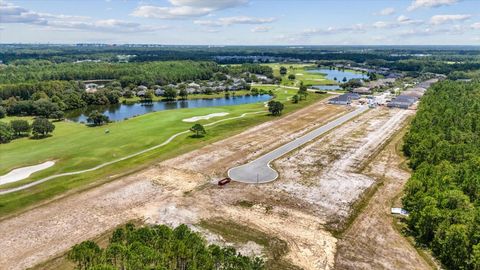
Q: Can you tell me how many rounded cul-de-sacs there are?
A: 1